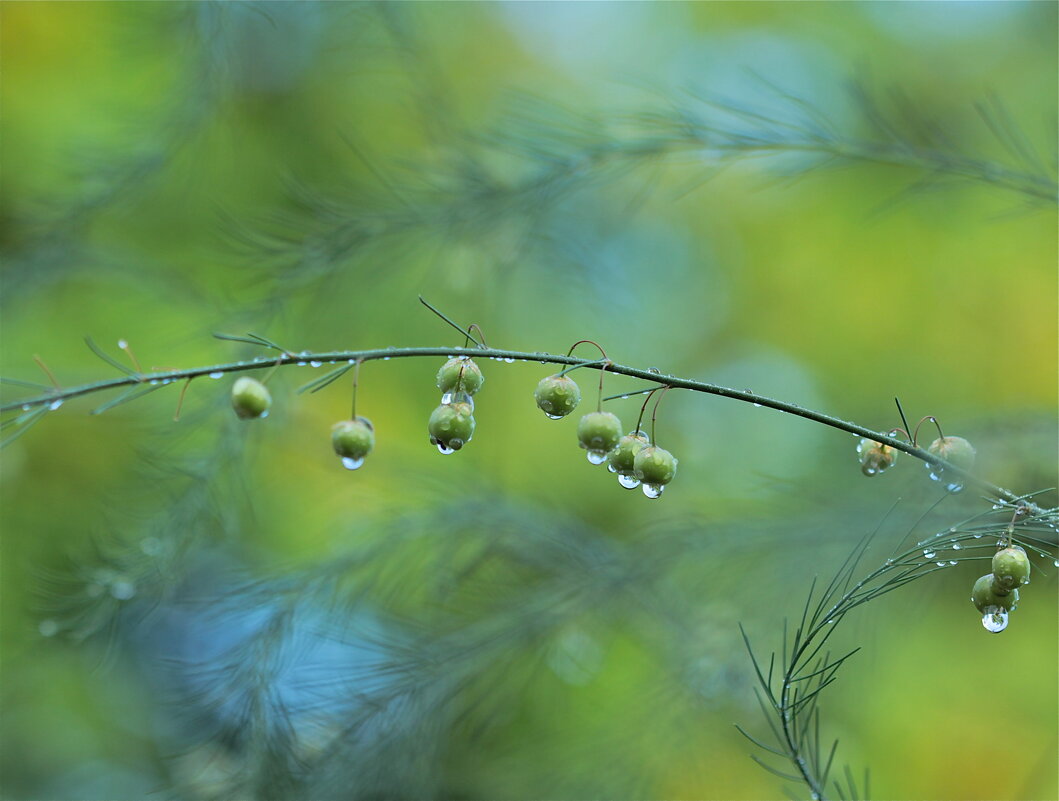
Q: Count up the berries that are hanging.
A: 12